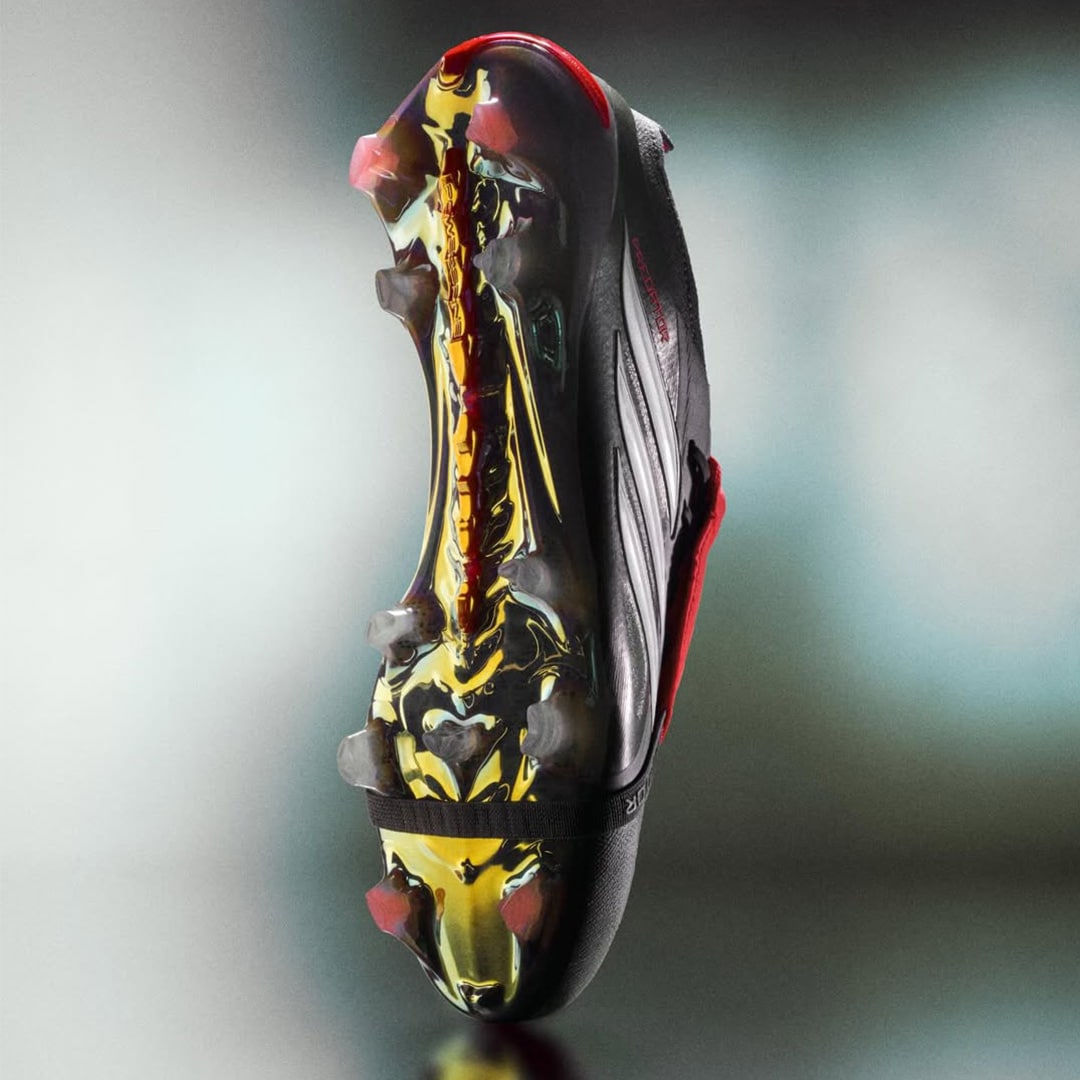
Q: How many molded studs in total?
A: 11